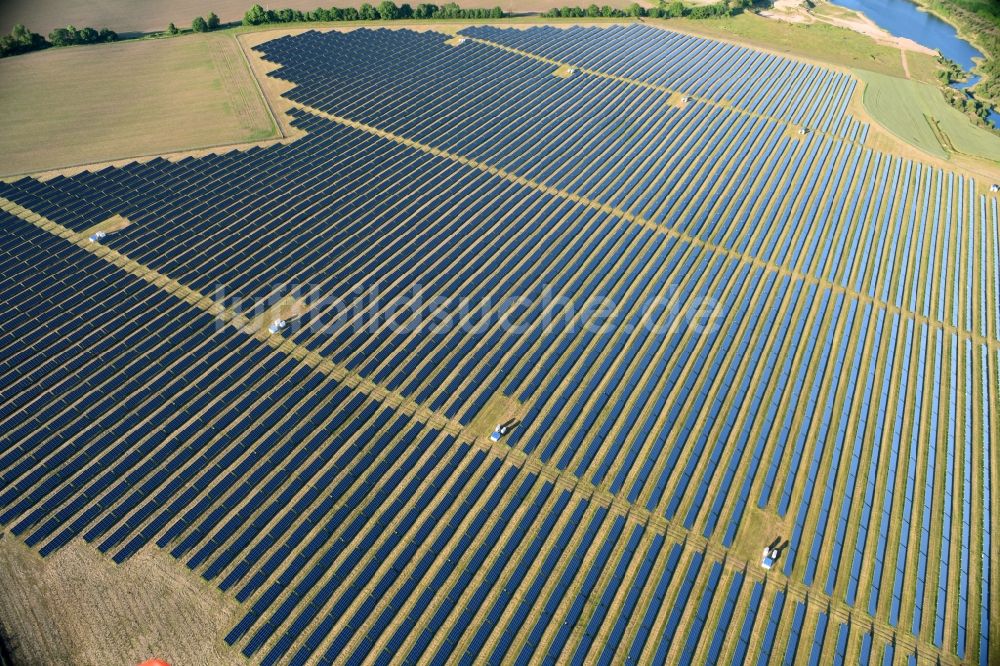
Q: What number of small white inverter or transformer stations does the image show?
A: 9